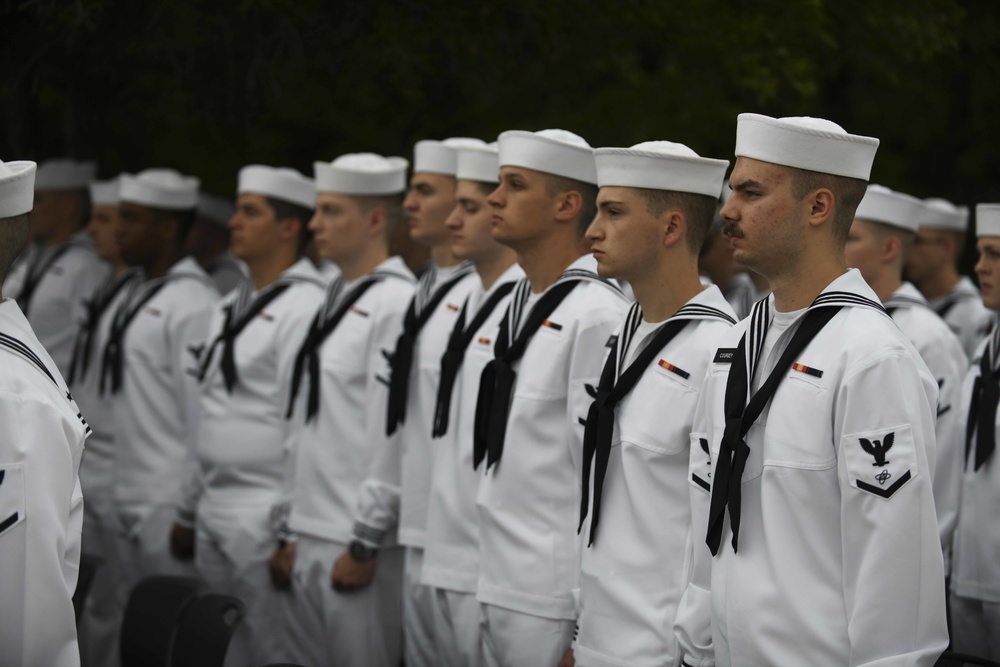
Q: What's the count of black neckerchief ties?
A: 11